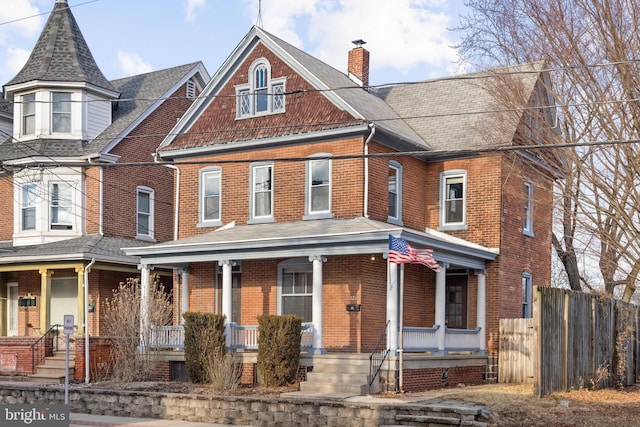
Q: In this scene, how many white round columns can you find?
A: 7